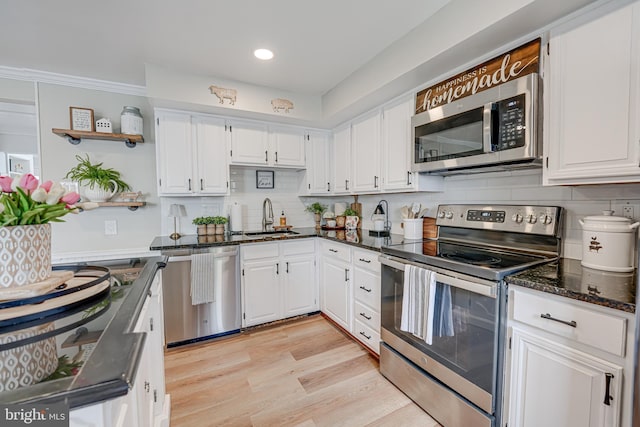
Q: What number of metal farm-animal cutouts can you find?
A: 2